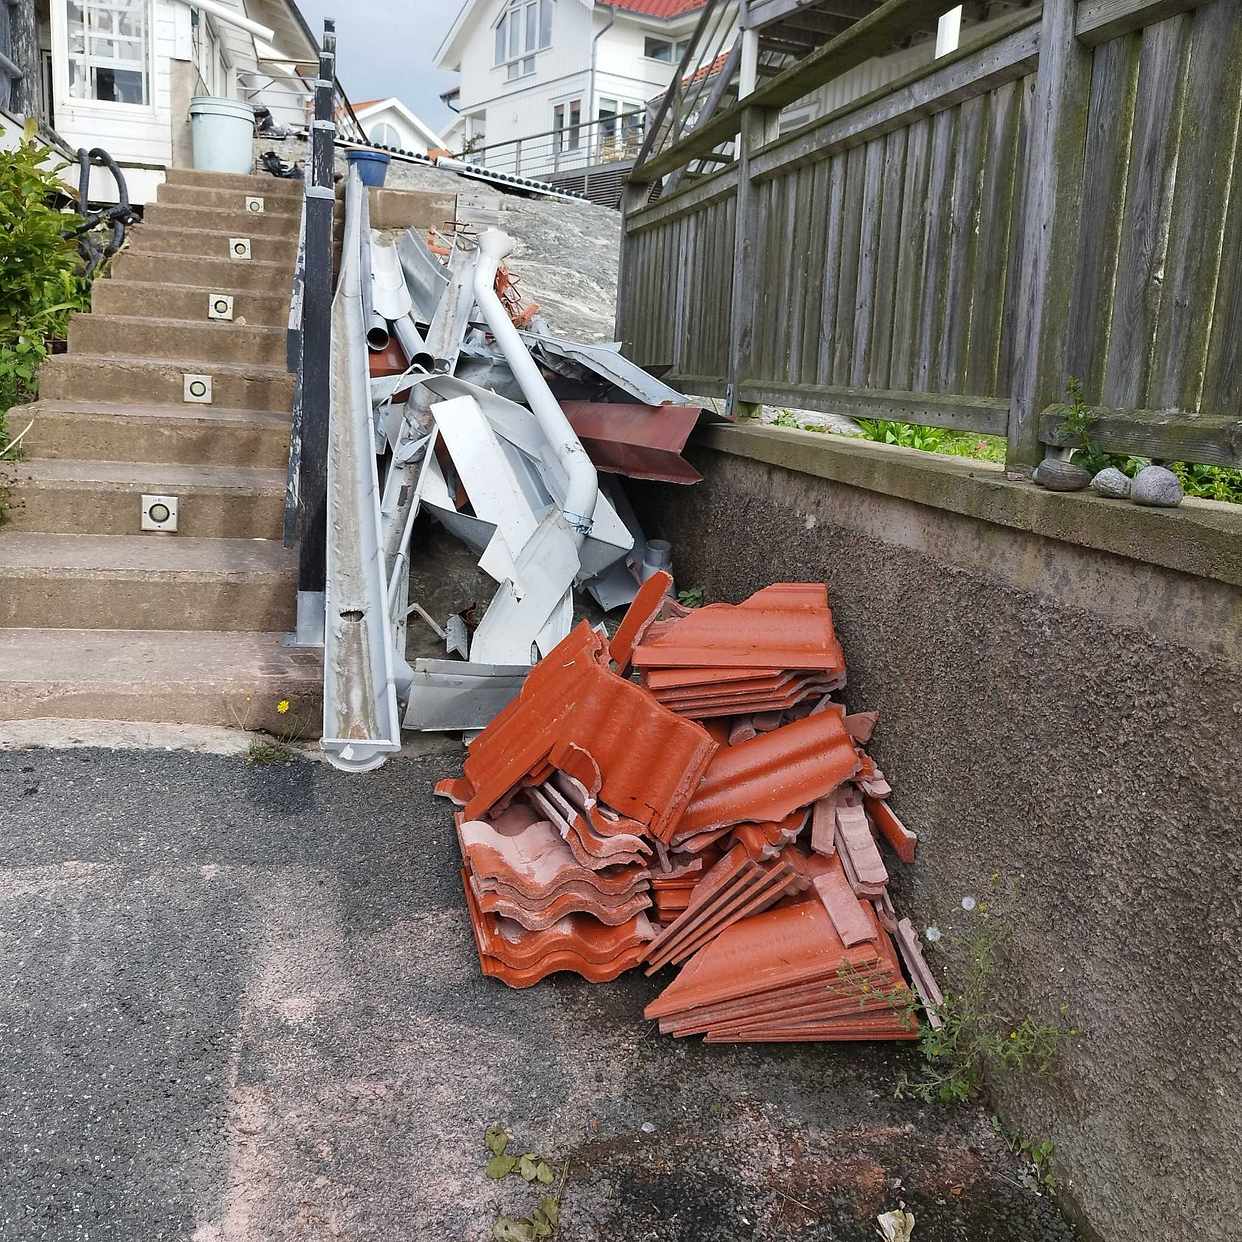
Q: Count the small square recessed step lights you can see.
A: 5